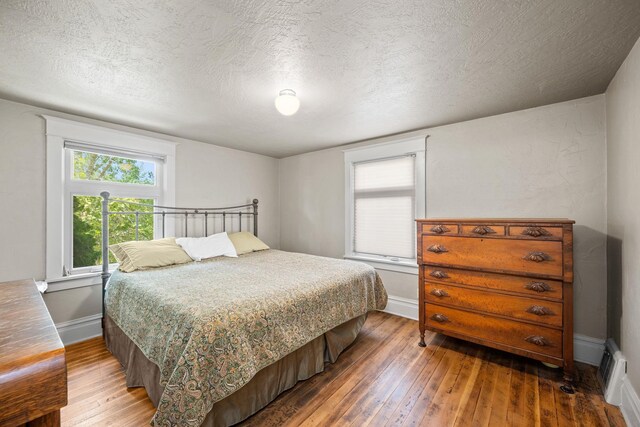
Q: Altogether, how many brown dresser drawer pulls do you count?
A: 11